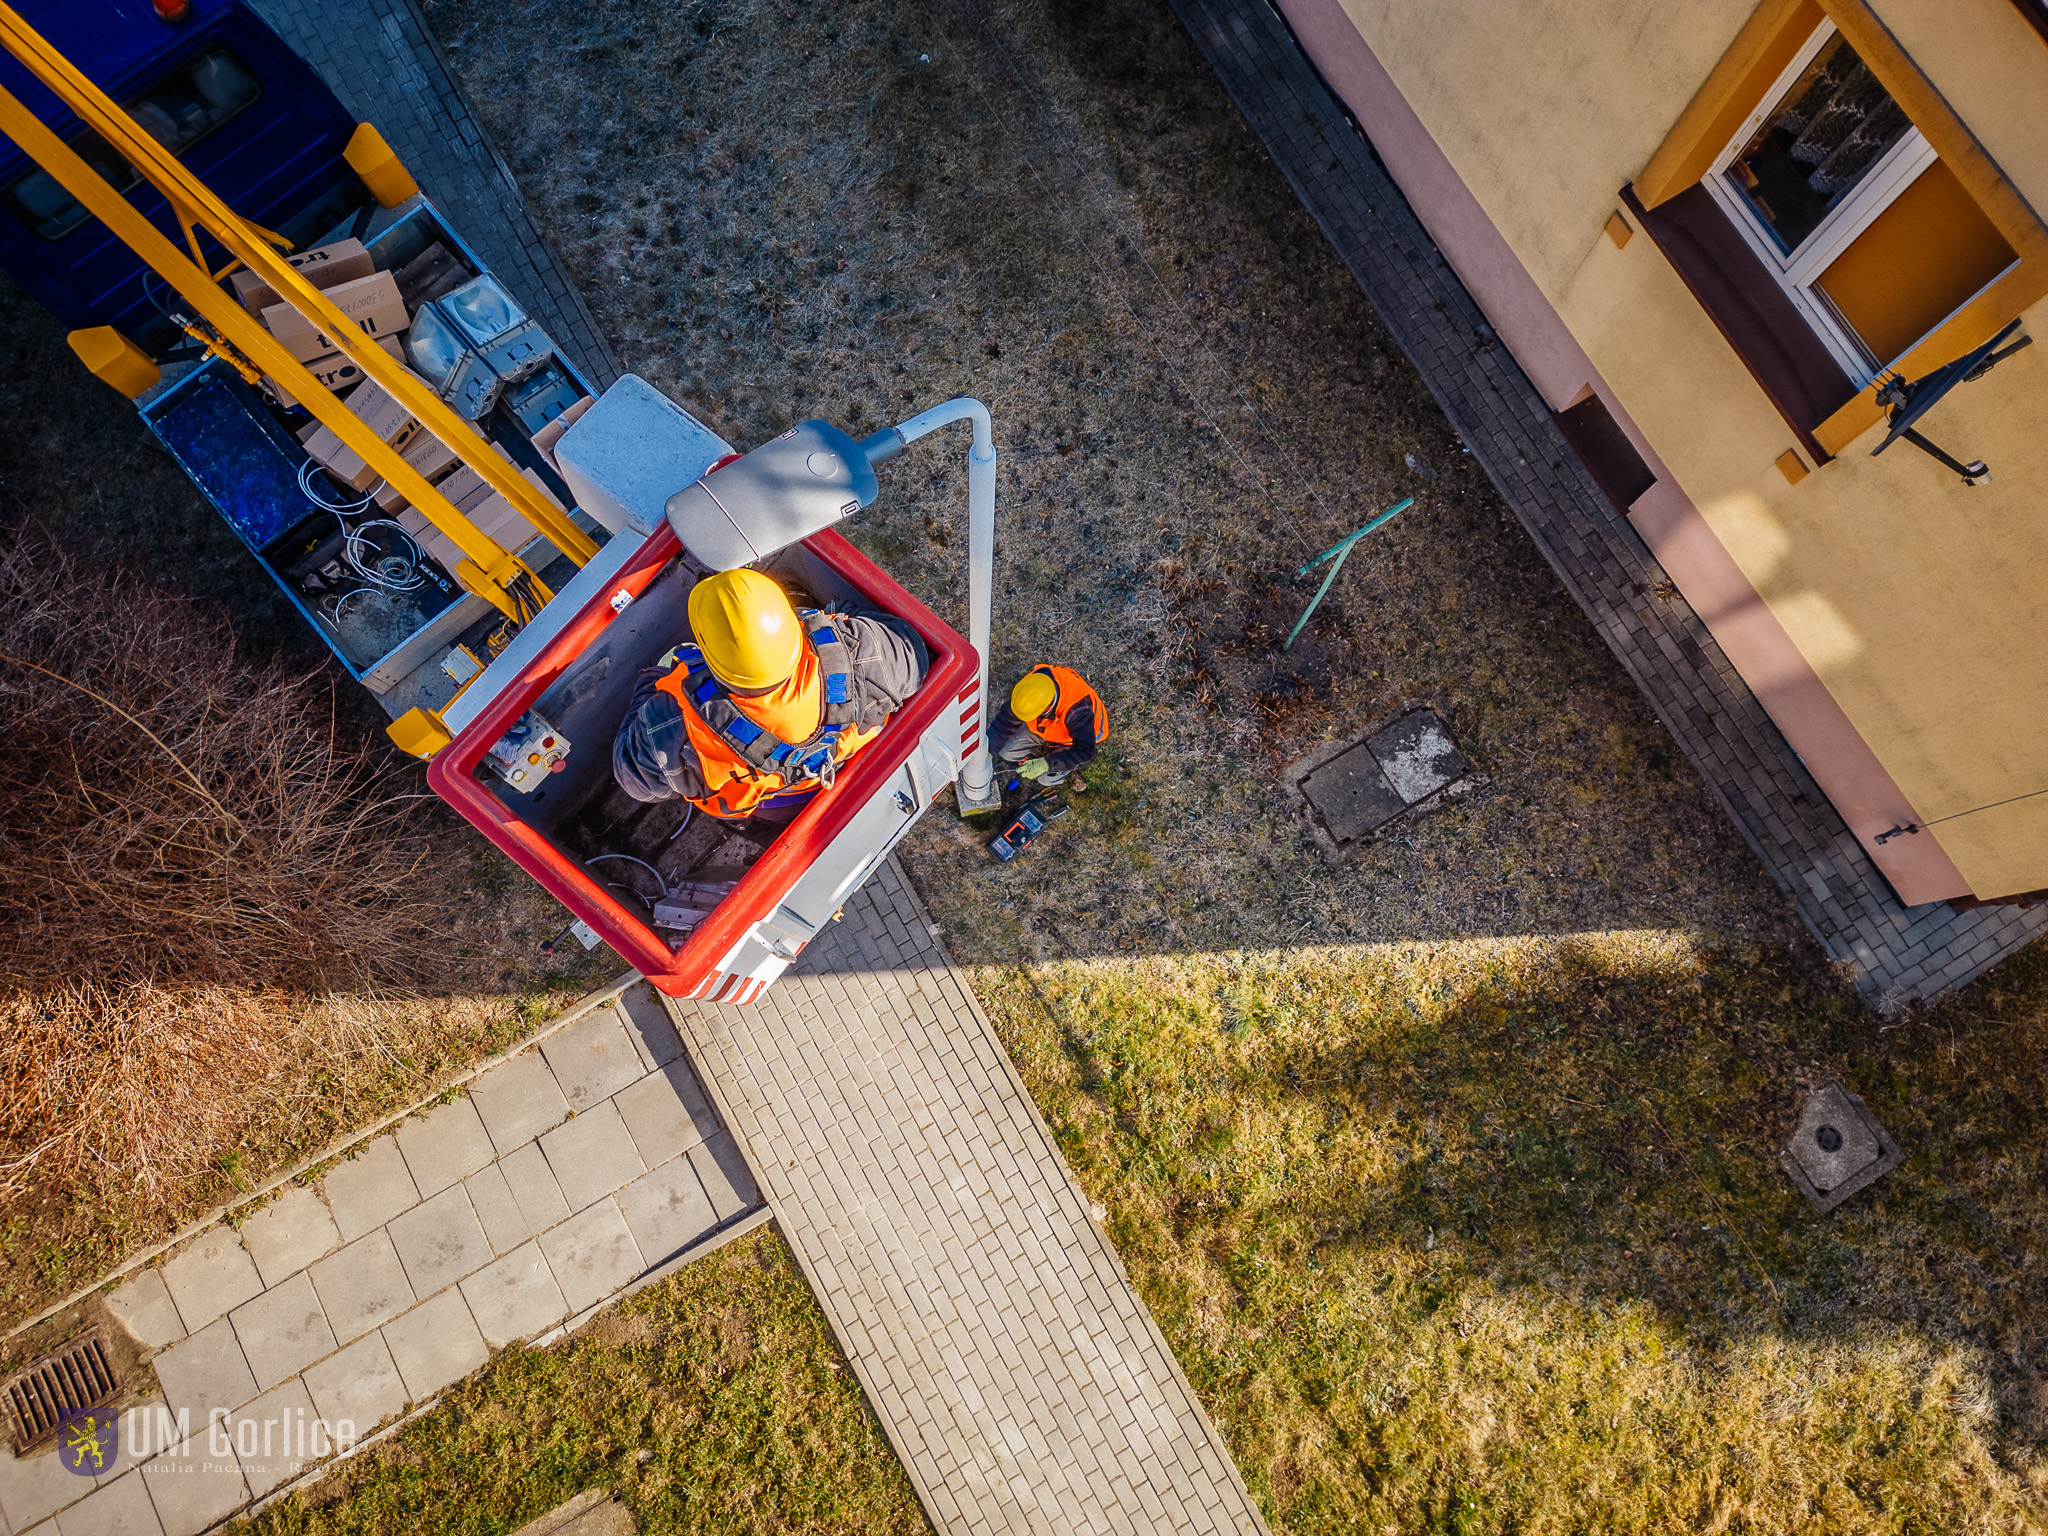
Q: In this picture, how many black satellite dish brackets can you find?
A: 1